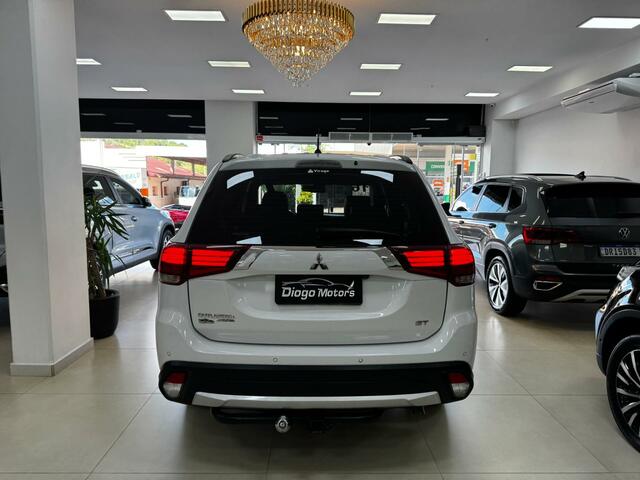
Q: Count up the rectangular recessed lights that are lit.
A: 11